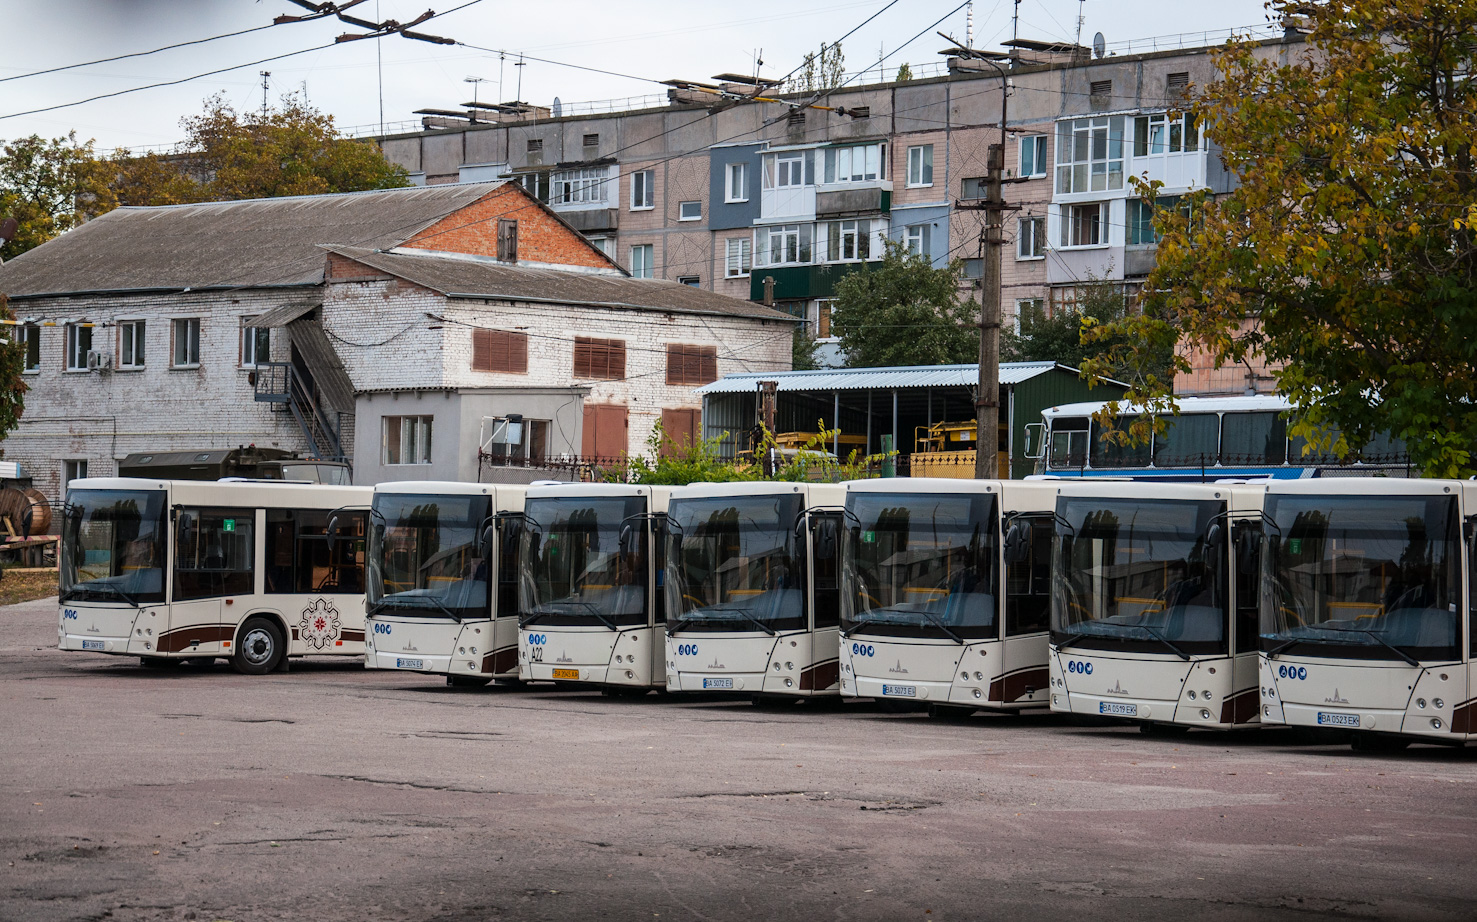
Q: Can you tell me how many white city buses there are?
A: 7